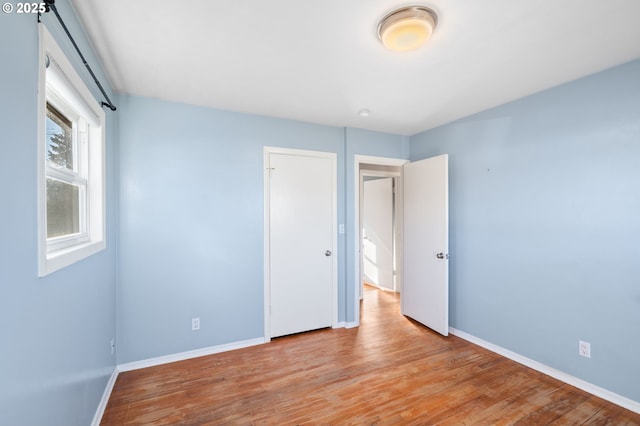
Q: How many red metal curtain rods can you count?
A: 0